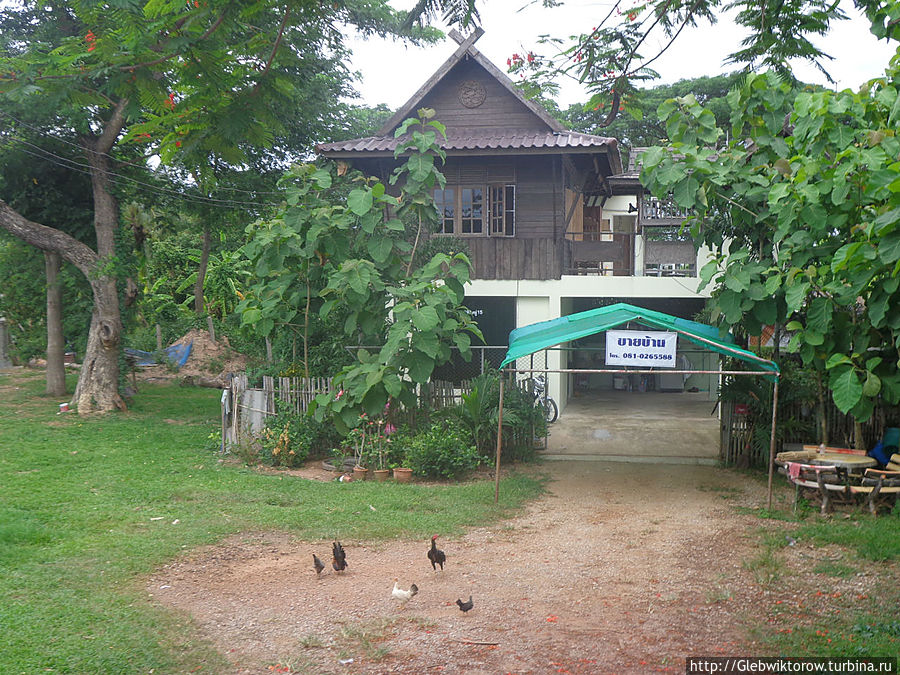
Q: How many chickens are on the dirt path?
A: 5